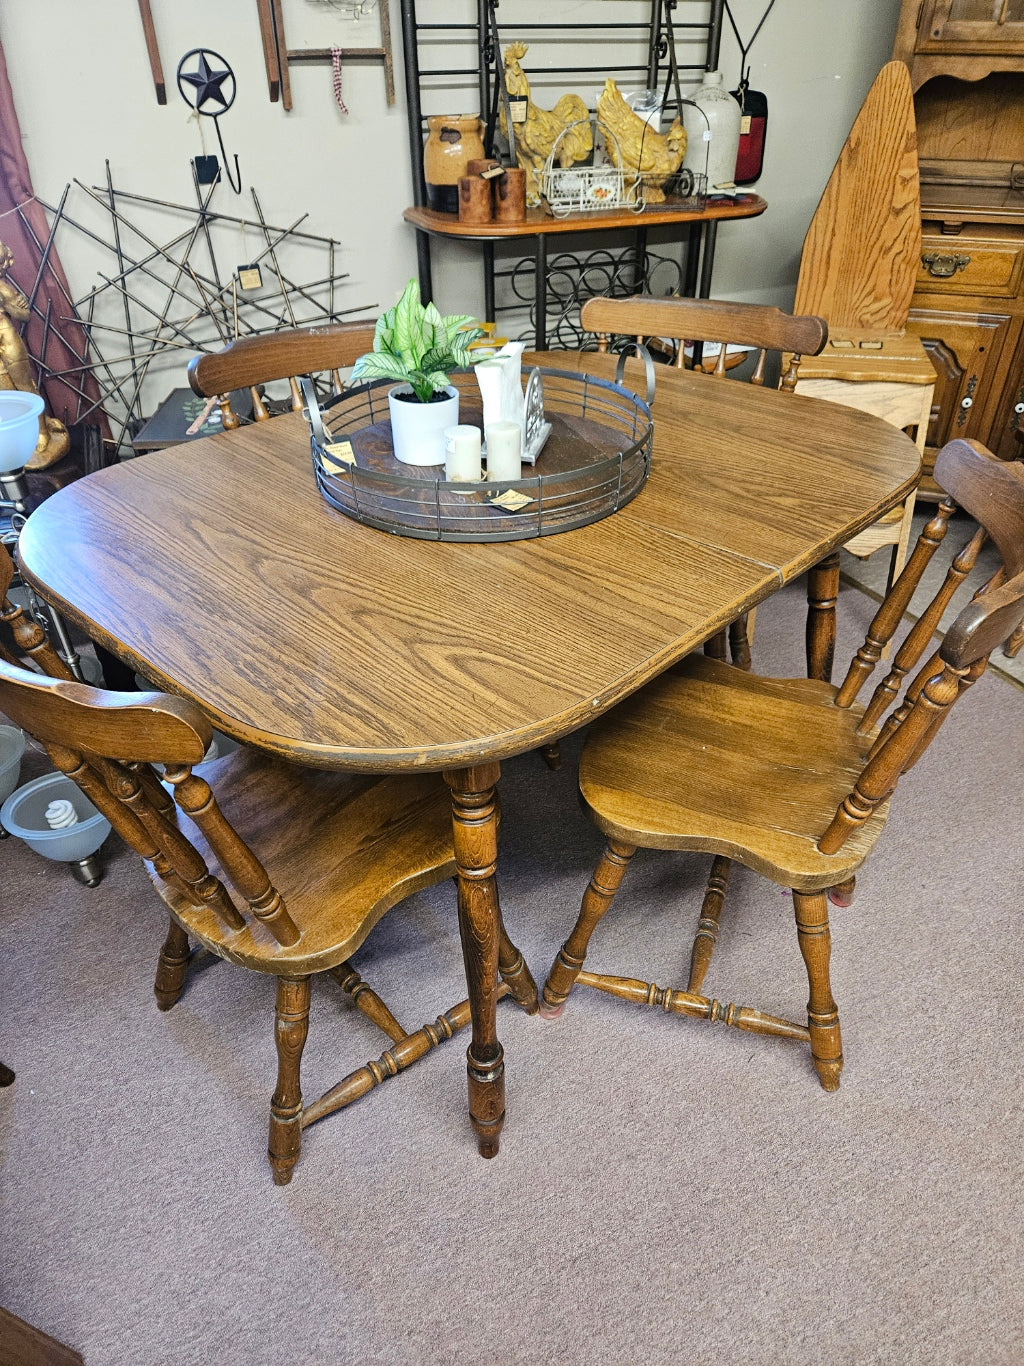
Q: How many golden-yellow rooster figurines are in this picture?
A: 2